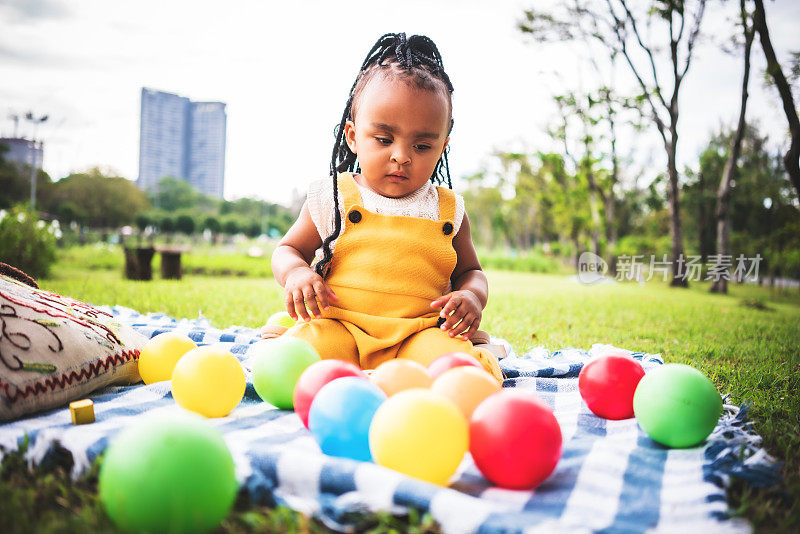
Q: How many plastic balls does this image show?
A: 14